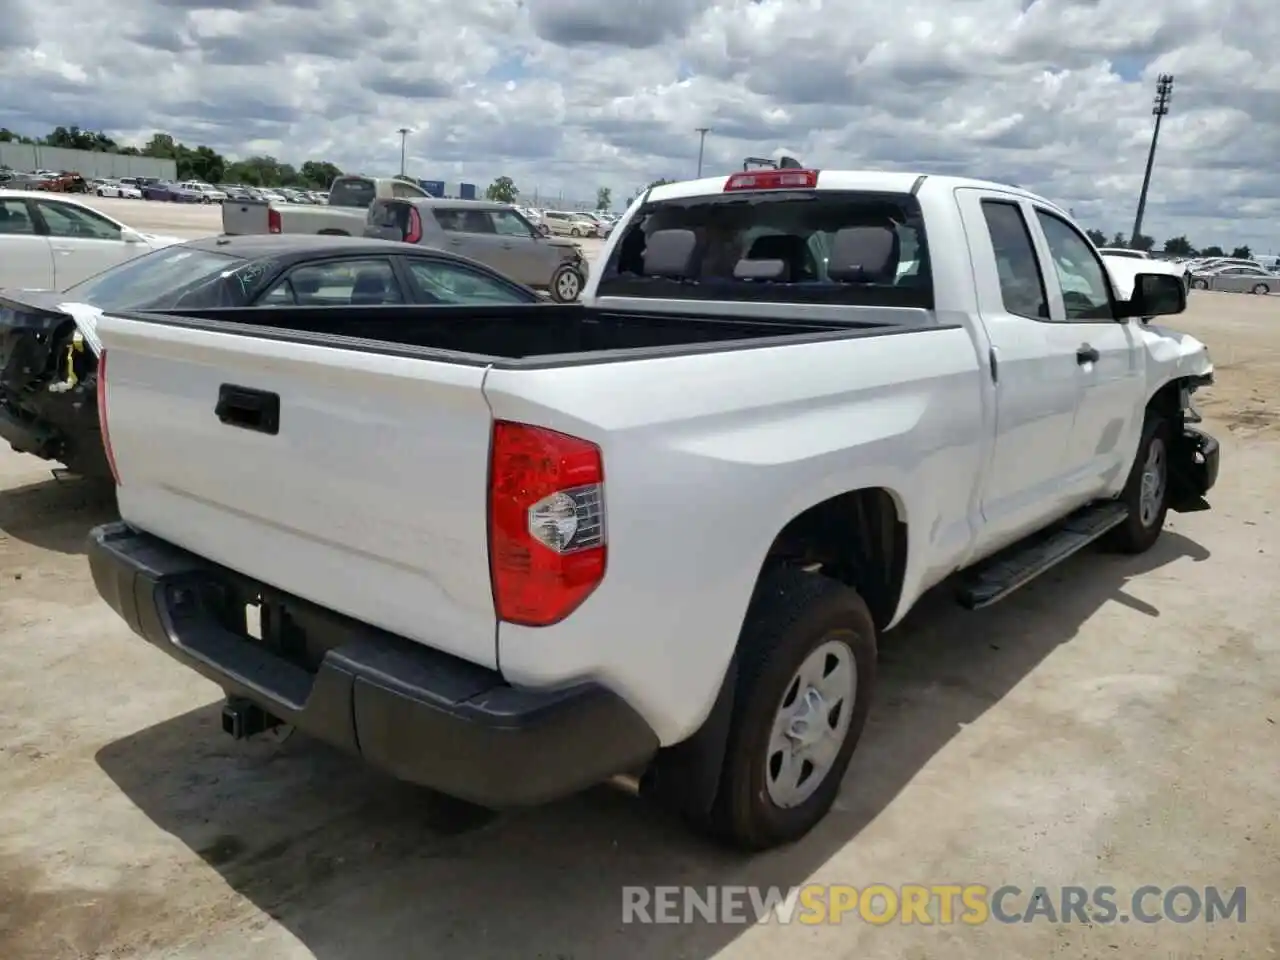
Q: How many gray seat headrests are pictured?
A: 3